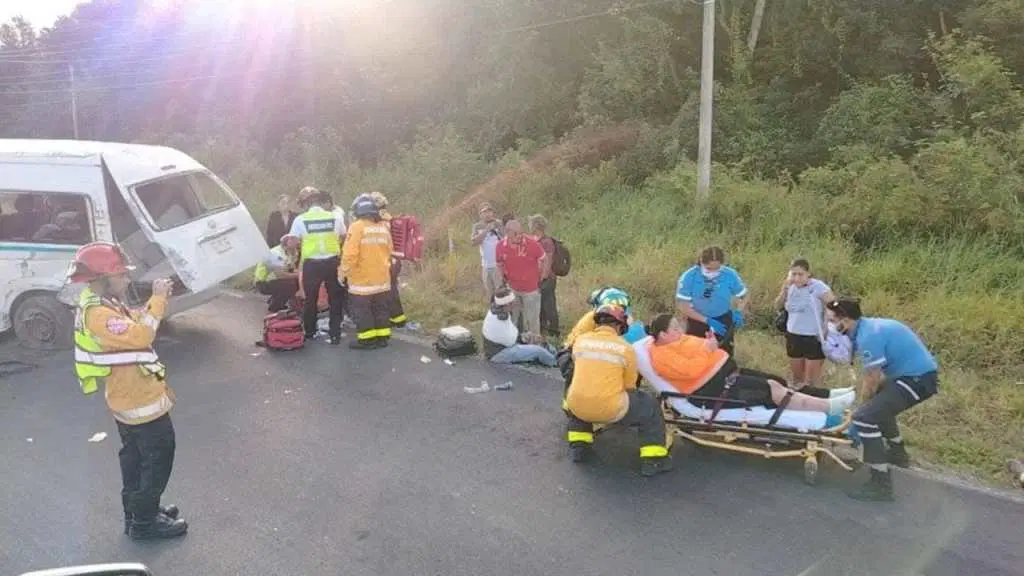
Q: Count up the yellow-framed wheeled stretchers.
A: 1